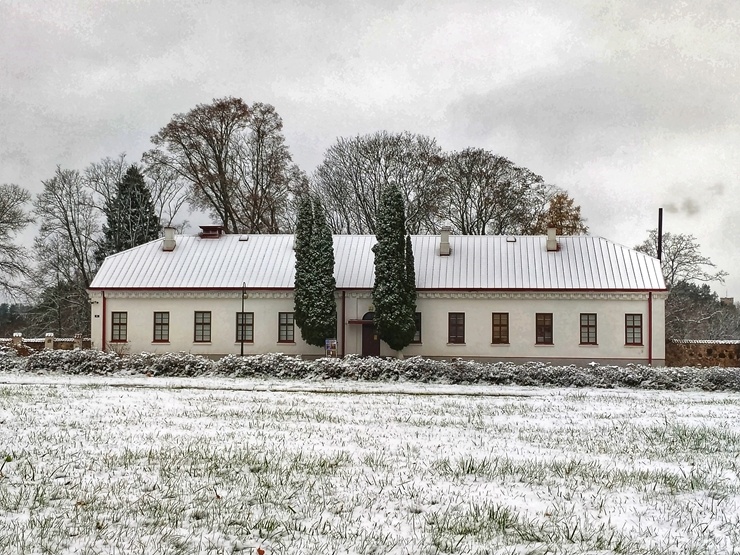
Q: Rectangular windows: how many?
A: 11